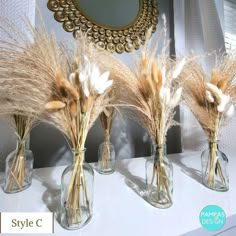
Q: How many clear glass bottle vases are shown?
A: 5